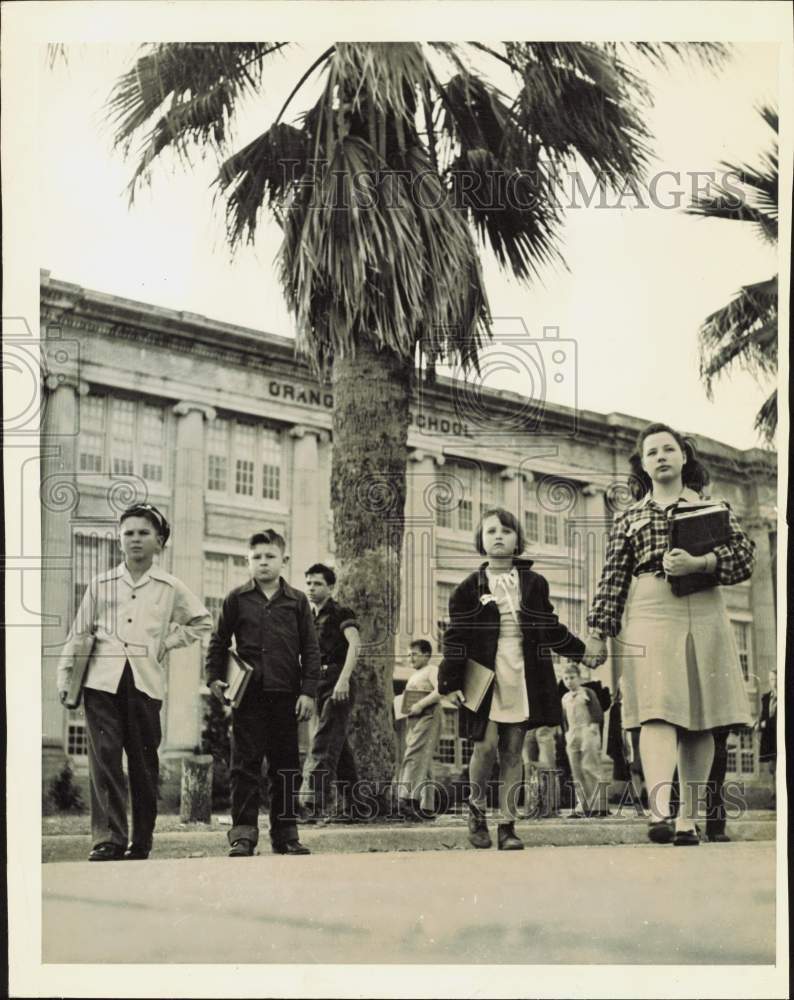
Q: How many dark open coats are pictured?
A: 1